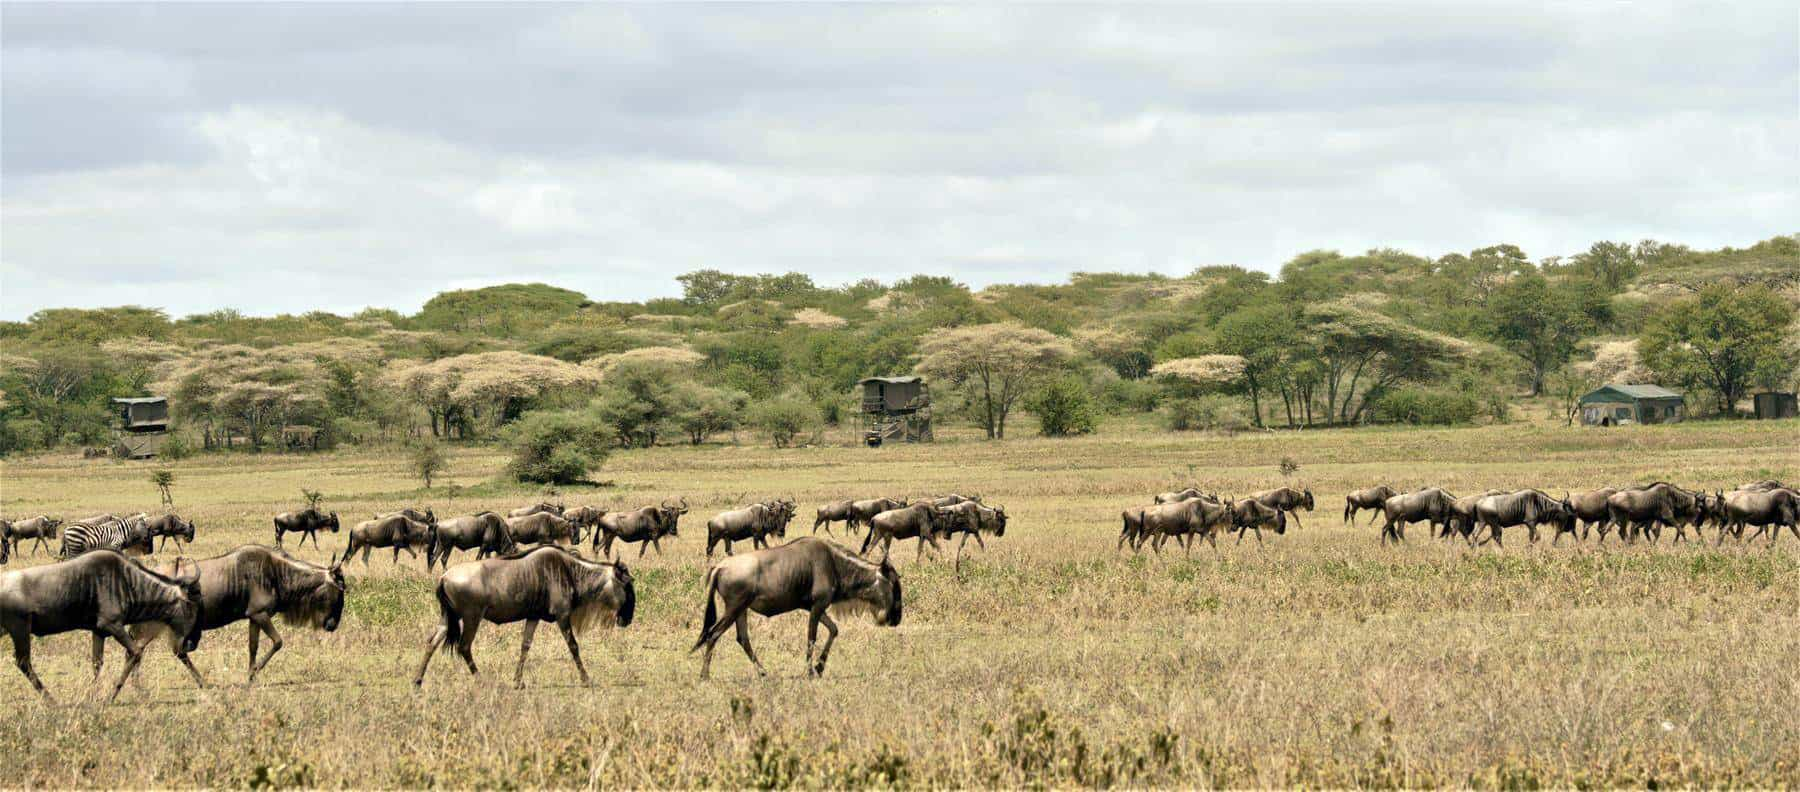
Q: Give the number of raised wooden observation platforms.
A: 2